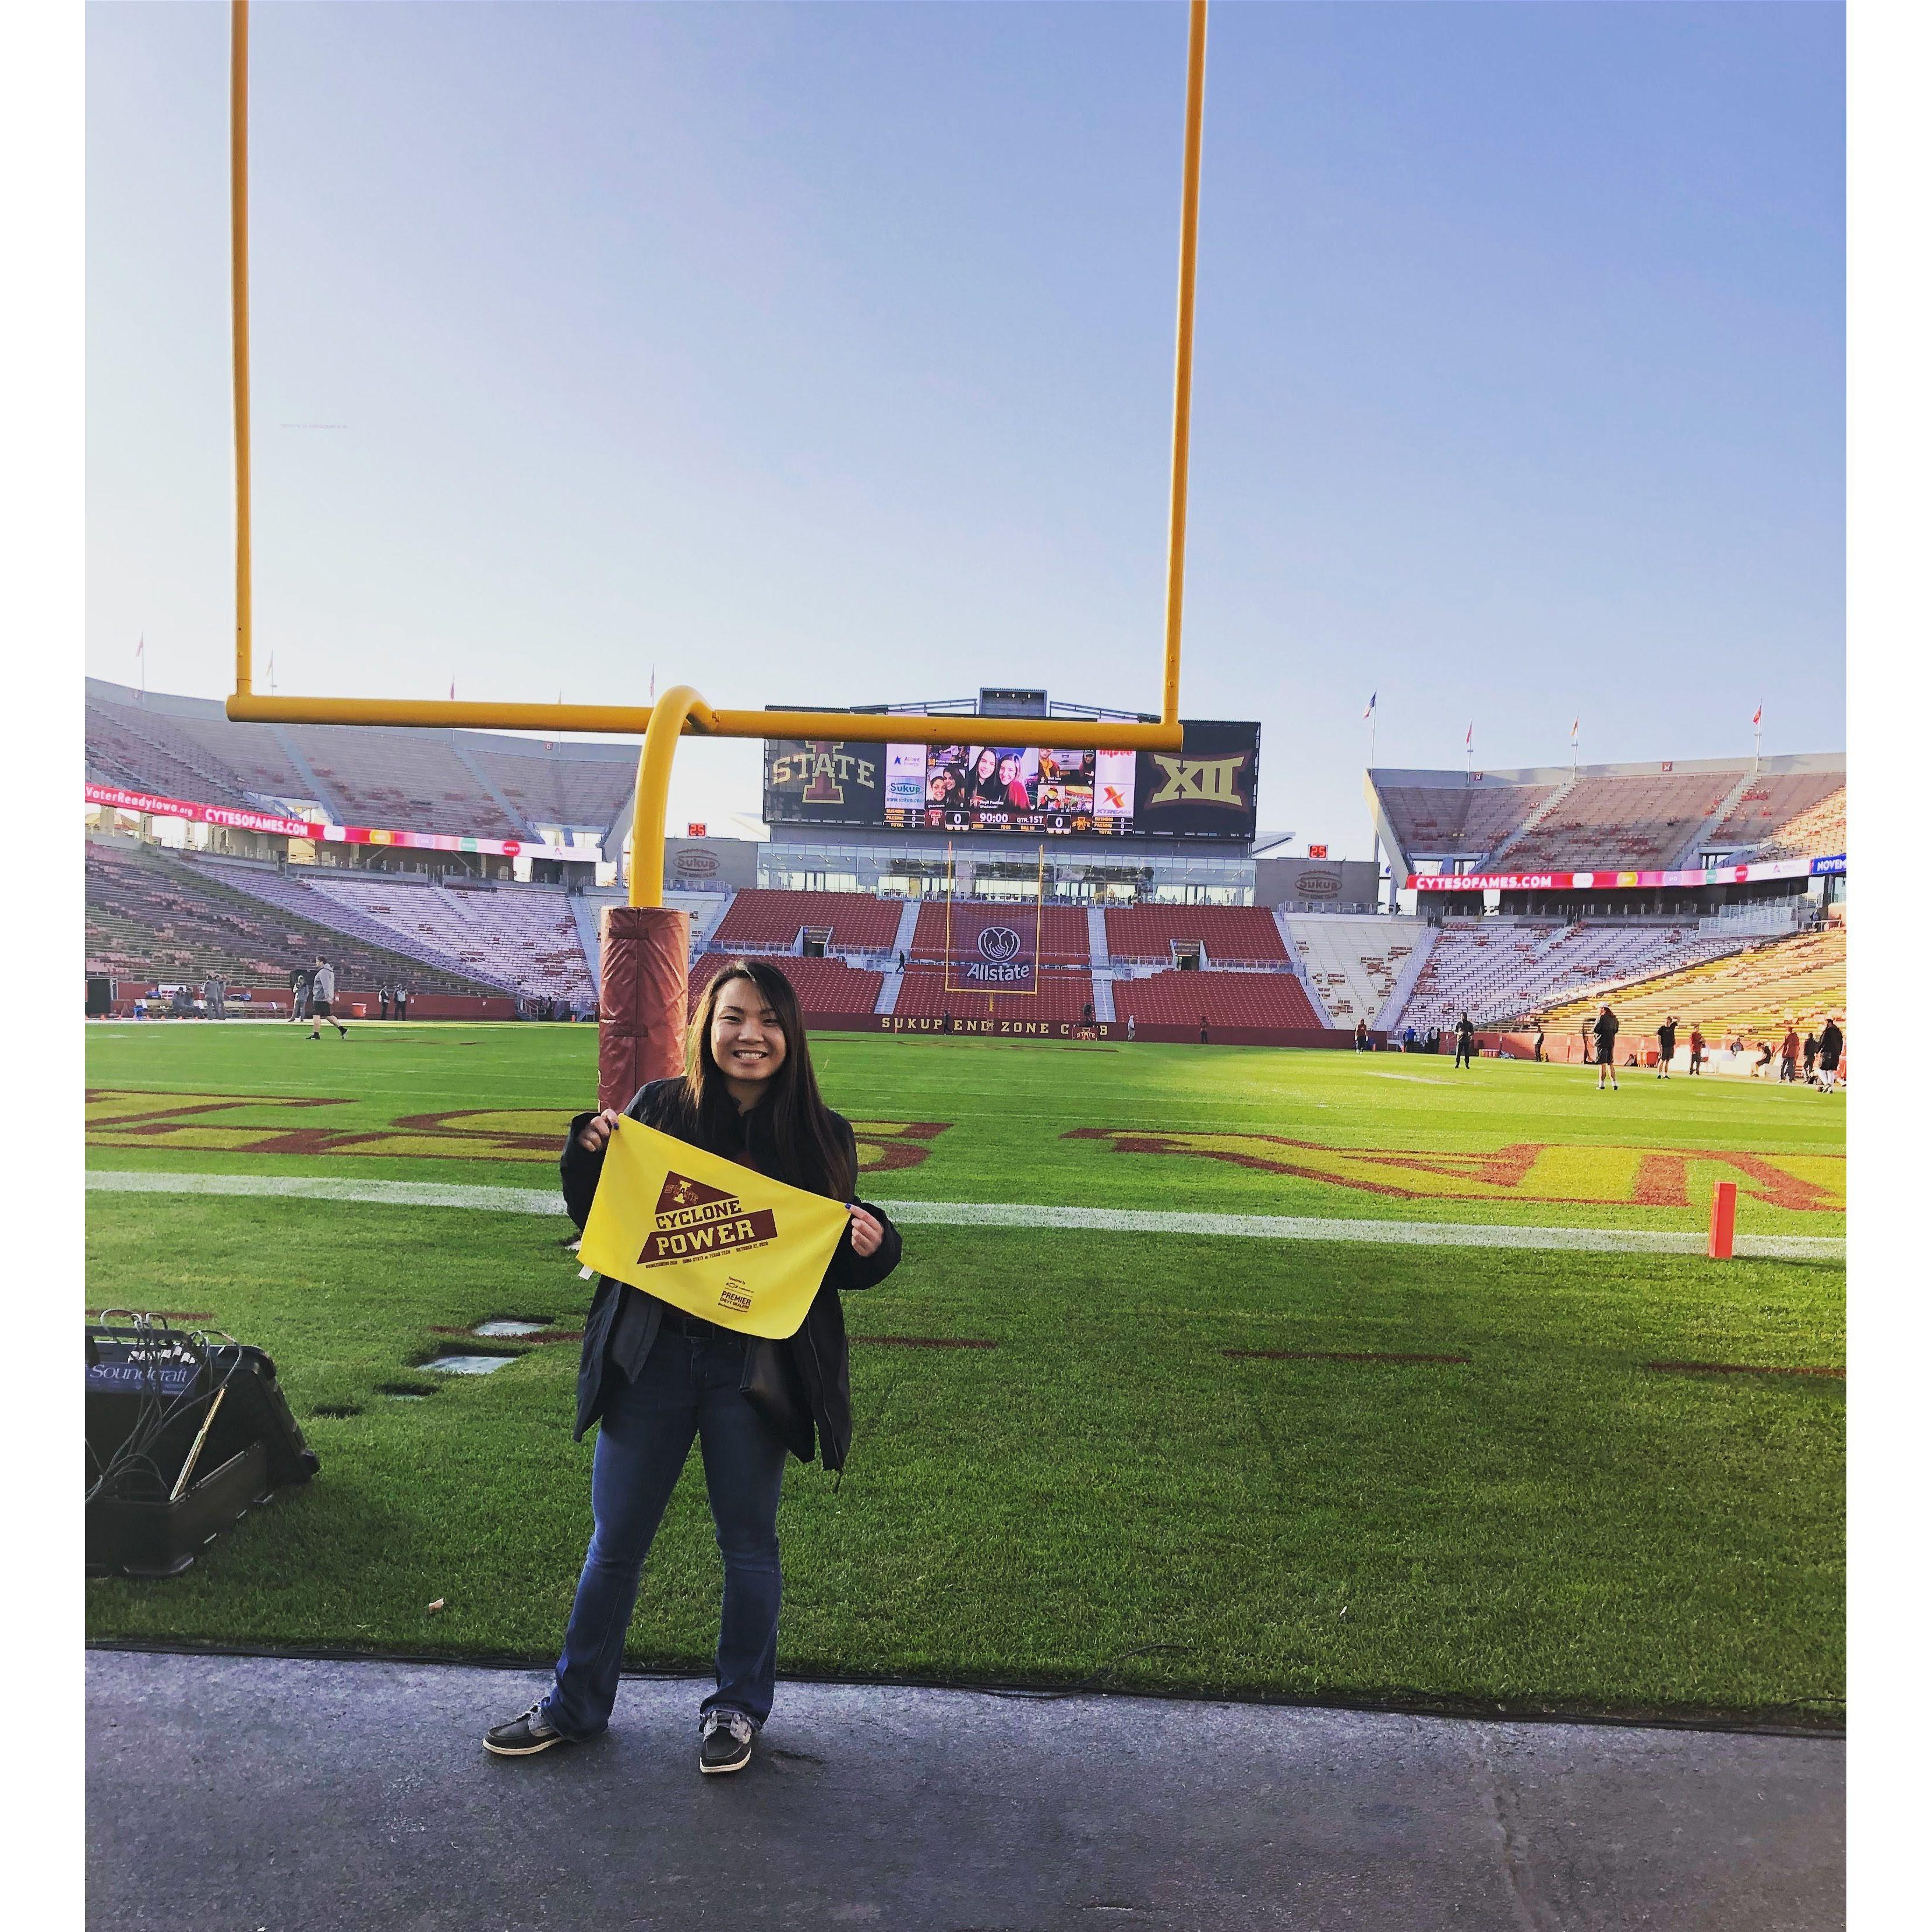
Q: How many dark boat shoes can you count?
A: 2